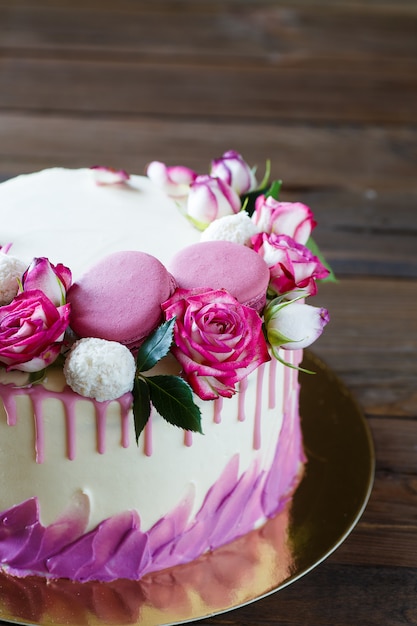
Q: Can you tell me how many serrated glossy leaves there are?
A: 3